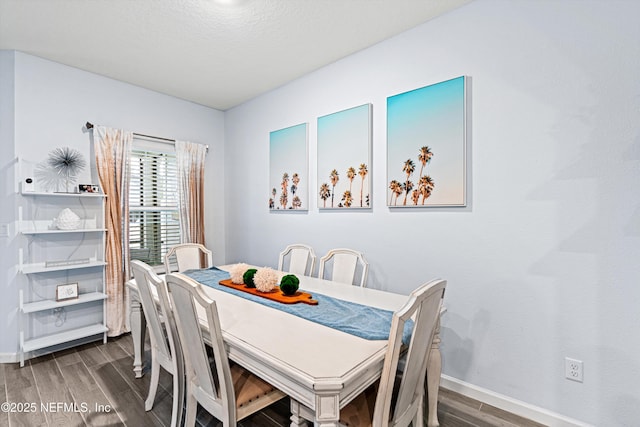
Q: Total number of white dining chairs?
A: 6